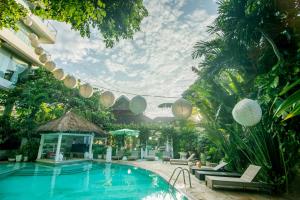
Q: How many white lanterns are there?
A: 13